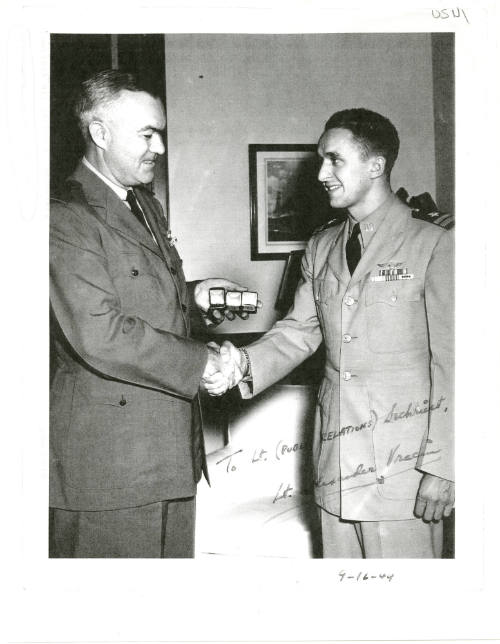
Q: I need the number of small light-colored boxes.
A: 3